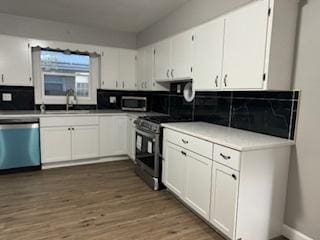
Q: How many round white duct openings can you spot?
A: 1